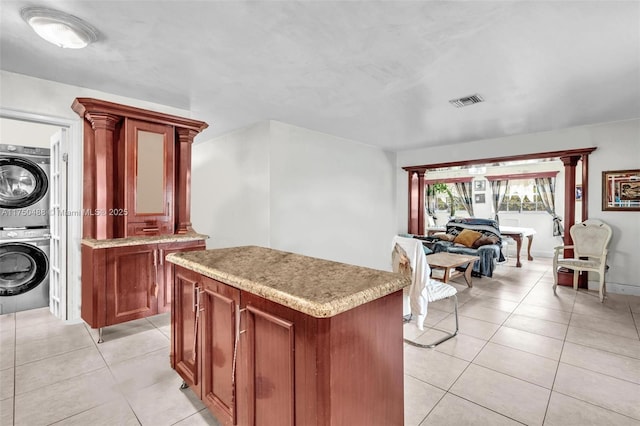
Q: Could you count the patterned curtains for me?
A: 4